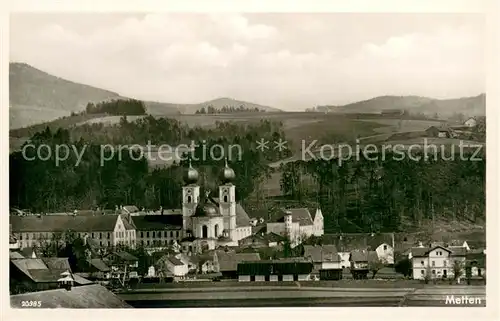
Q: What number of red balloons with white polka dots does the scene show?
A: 0